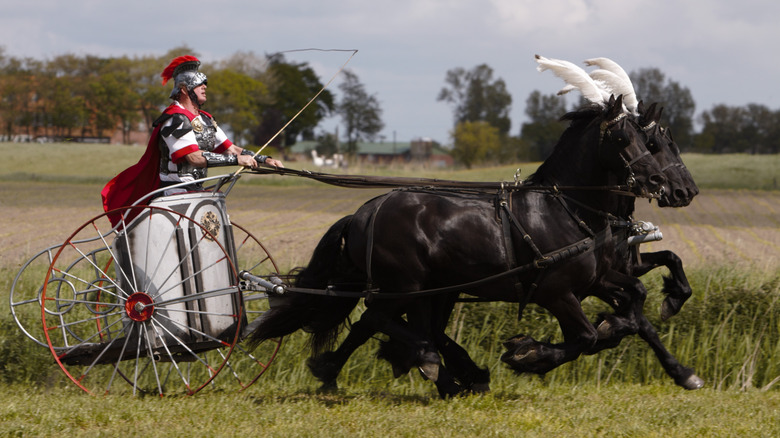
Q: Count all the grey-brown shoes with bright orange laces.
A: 0